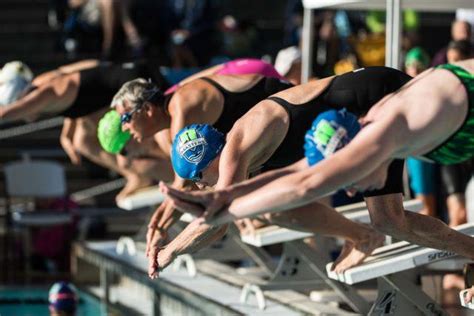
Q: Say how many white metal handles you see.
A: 3